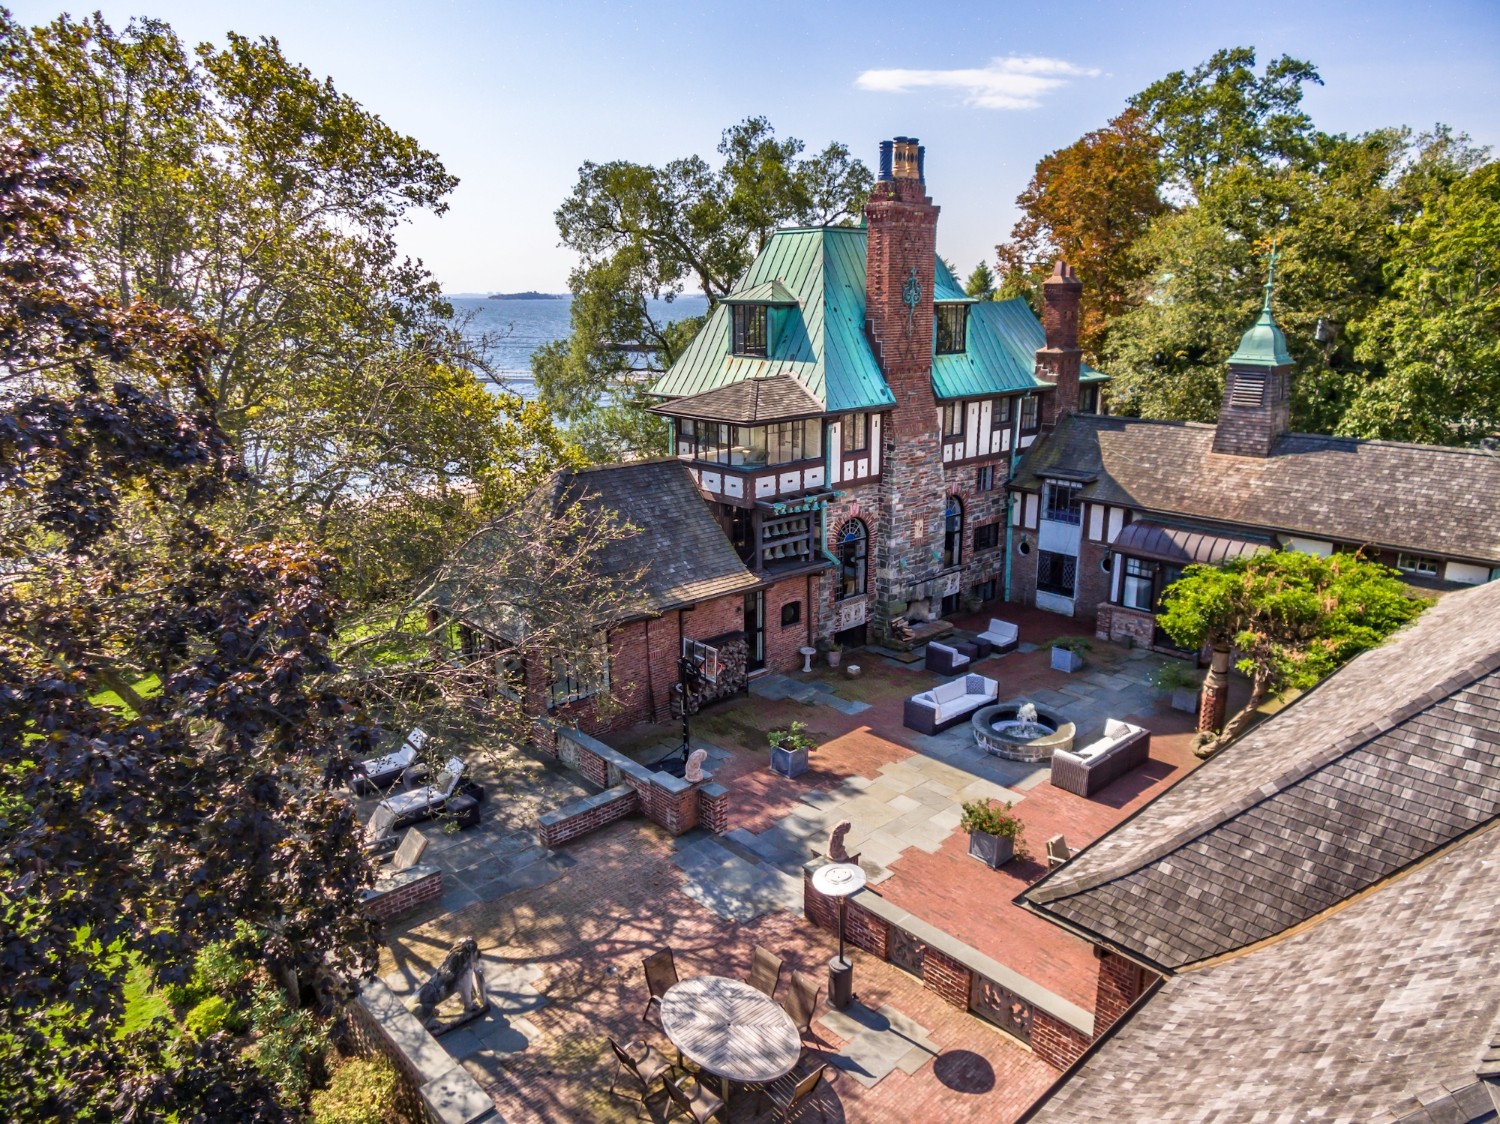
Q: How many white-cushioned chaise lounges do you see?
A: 2